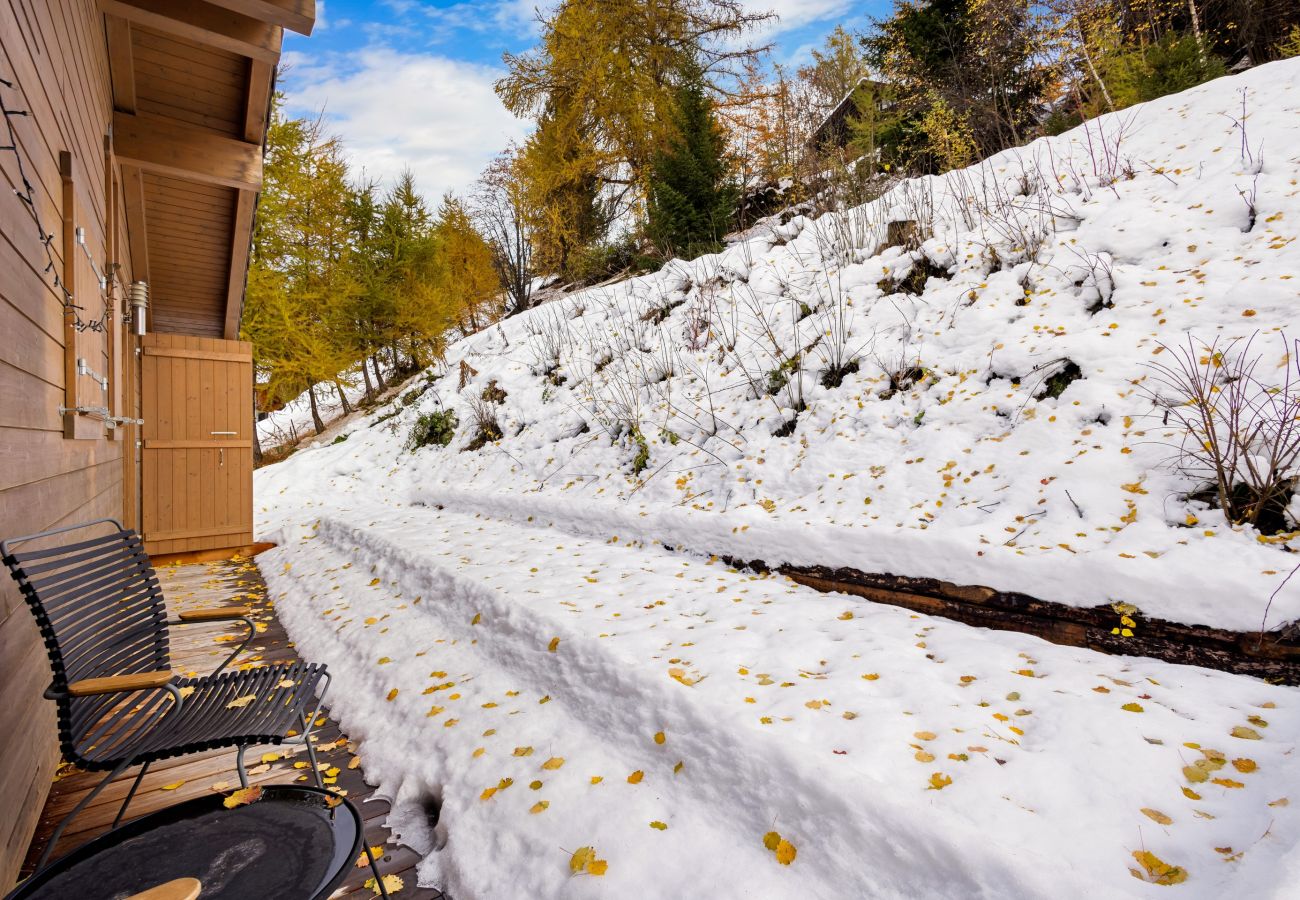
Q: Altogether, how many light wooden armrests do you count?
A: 3